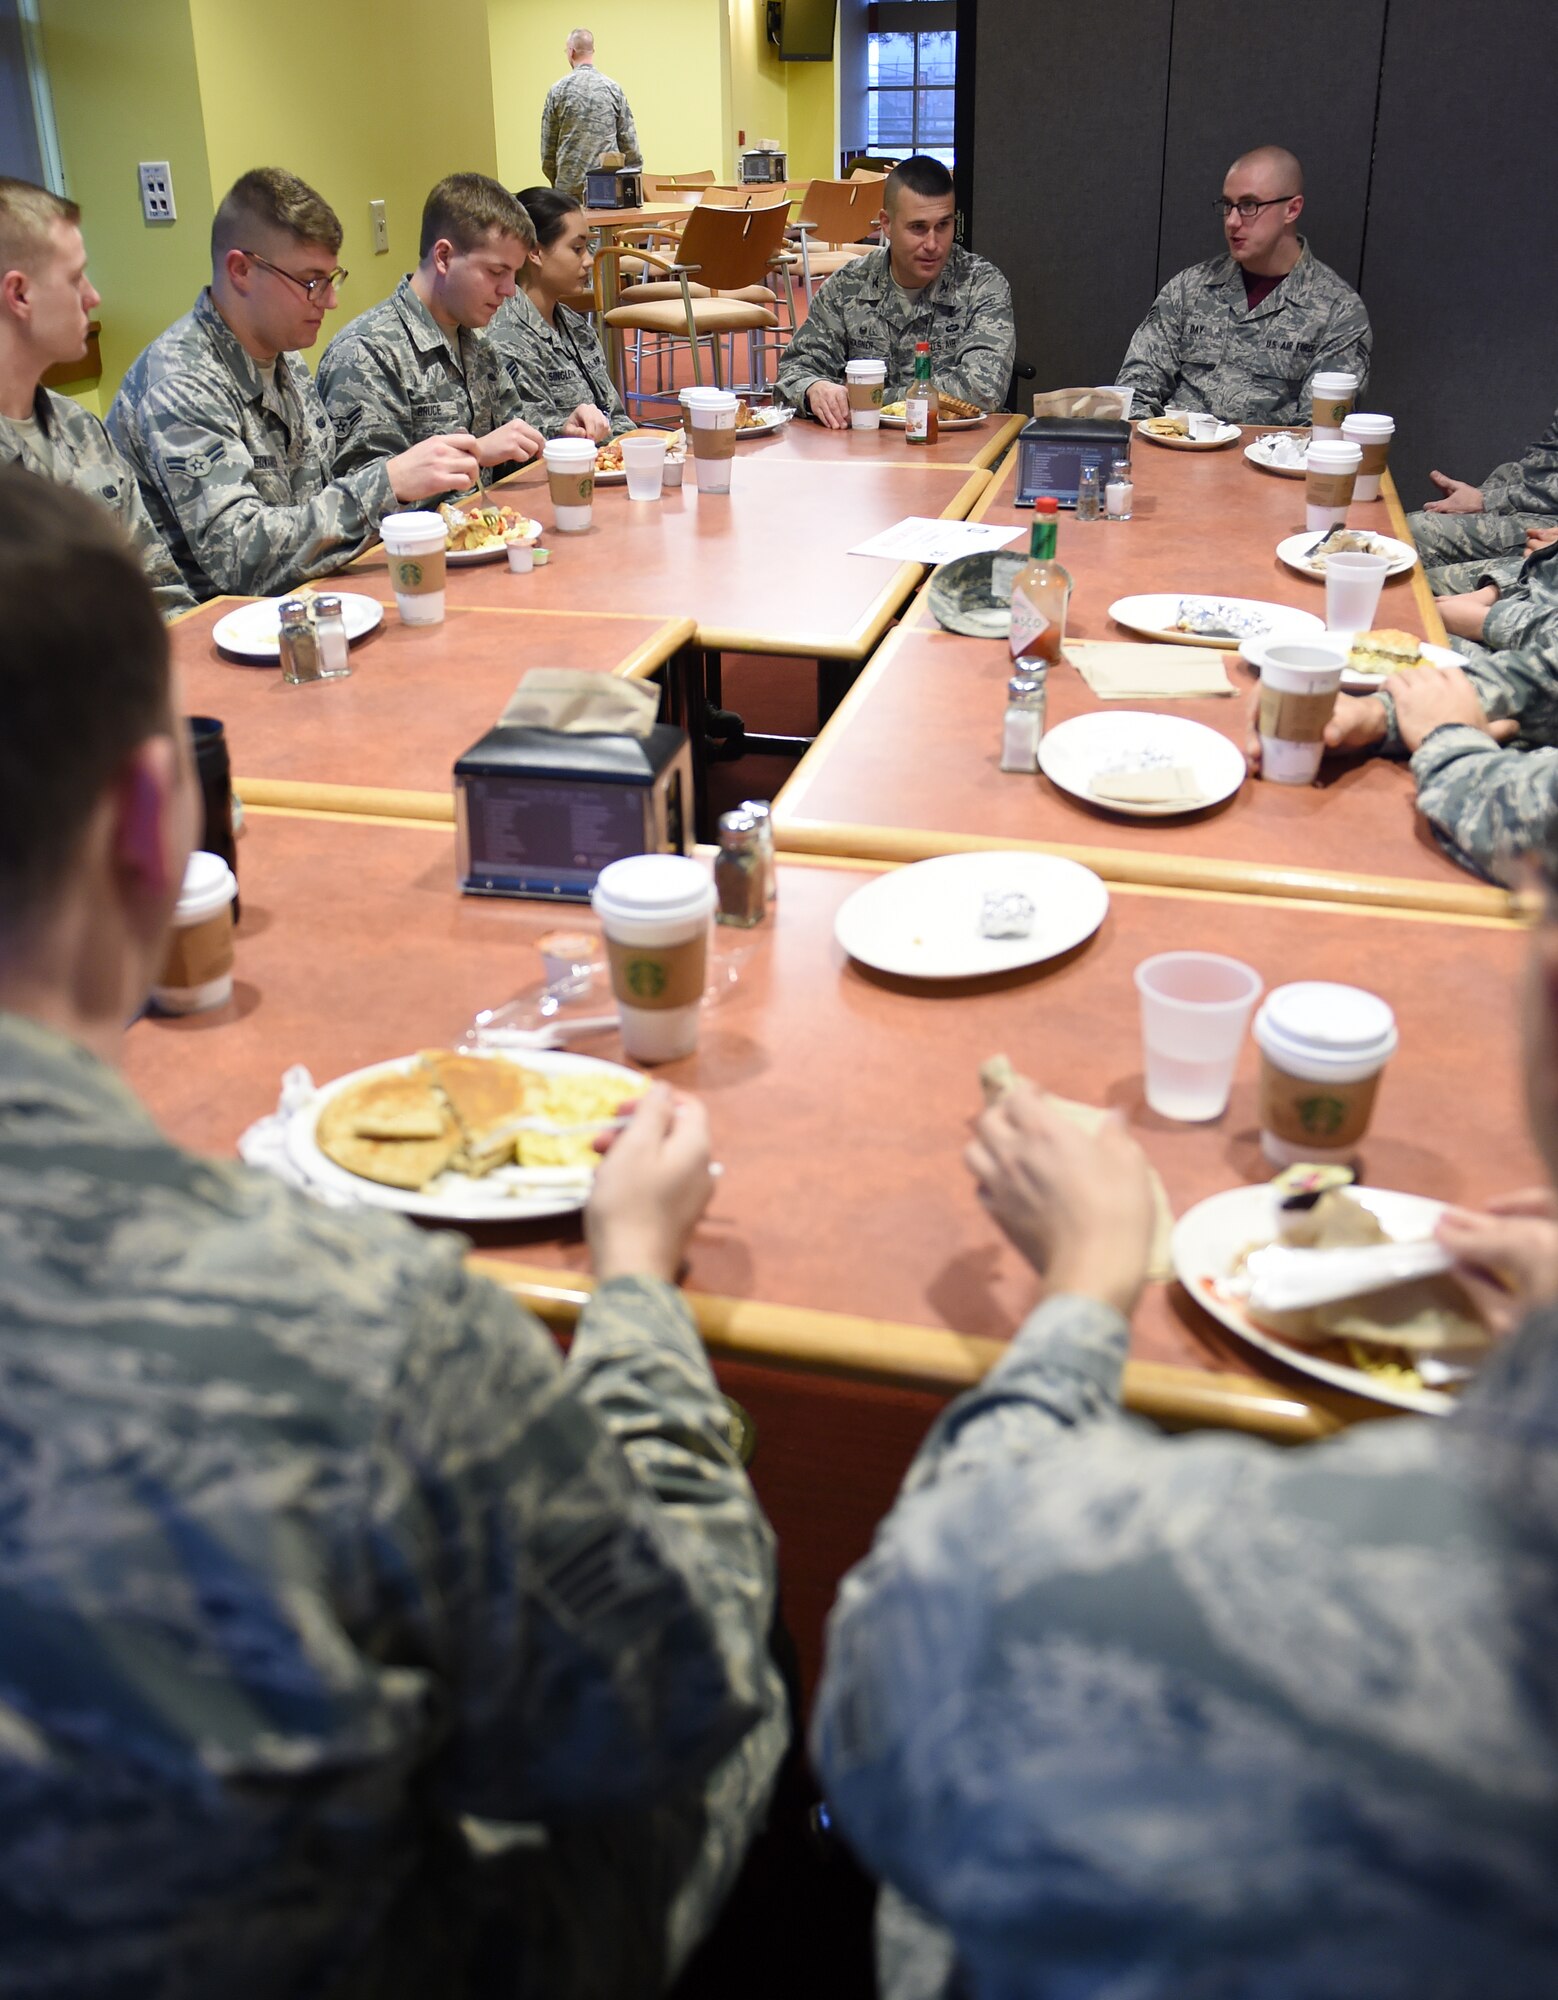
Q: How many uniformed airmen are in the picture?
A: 12